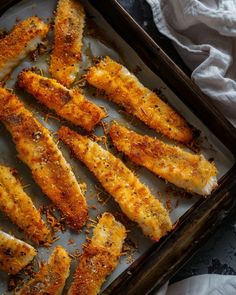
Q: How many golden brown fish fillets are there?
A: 11